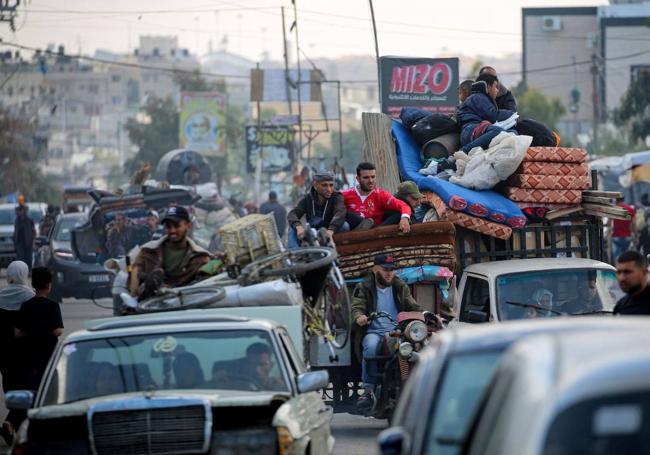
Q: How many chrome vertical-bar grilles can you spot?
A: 1